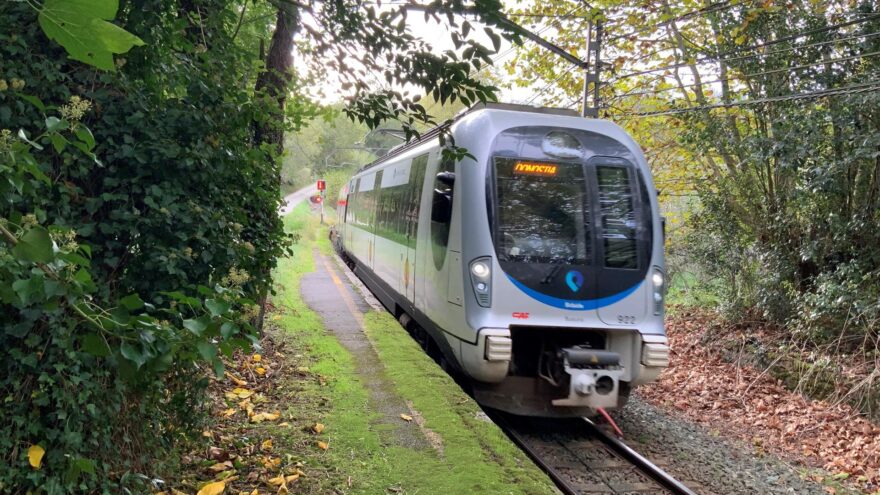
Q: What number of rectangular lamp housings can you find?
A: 2